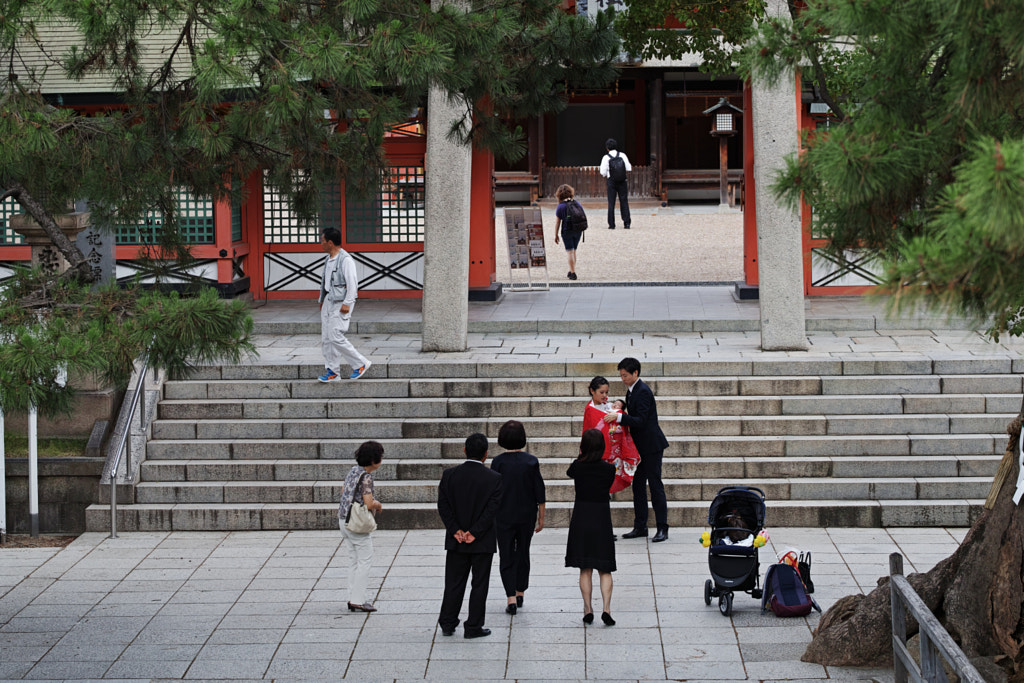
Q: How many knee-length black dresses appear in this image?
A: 1